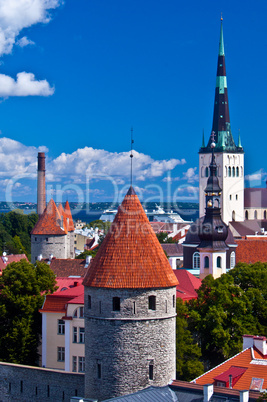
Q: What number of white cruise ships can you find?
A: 1